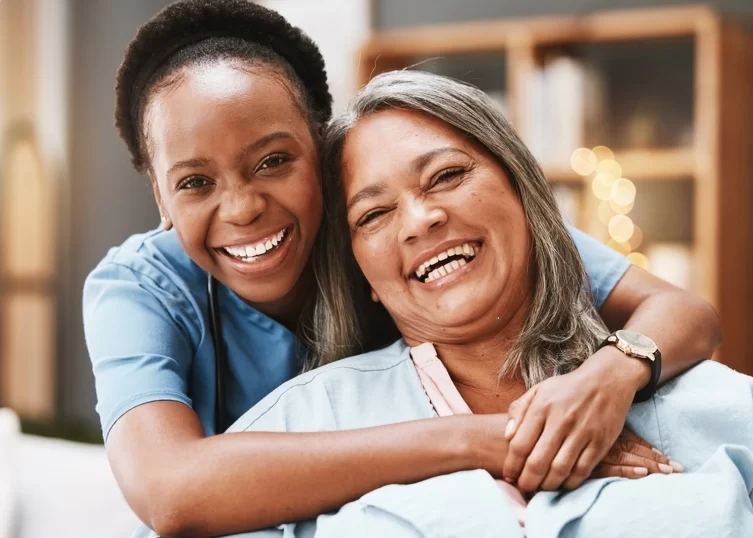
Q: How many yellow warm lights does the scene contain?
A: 11